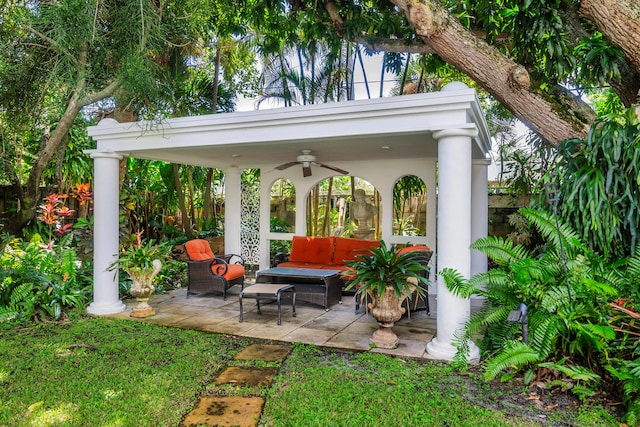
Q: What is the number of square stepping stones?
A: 3